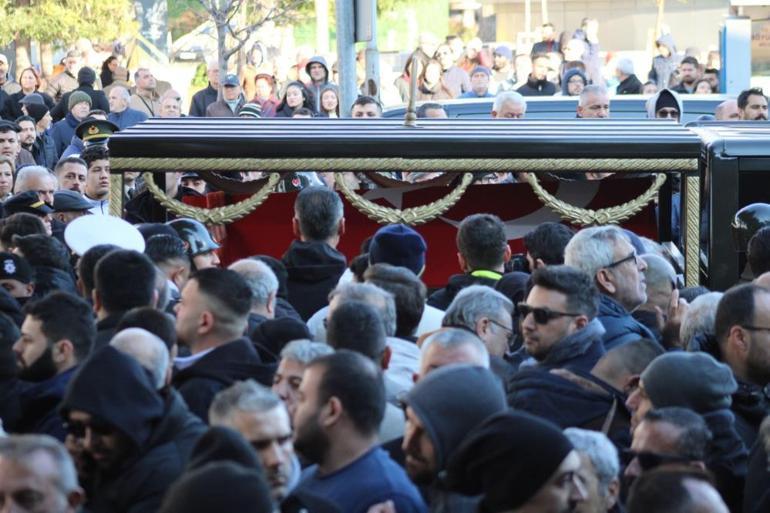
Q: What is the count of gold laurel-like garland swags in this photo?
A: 3